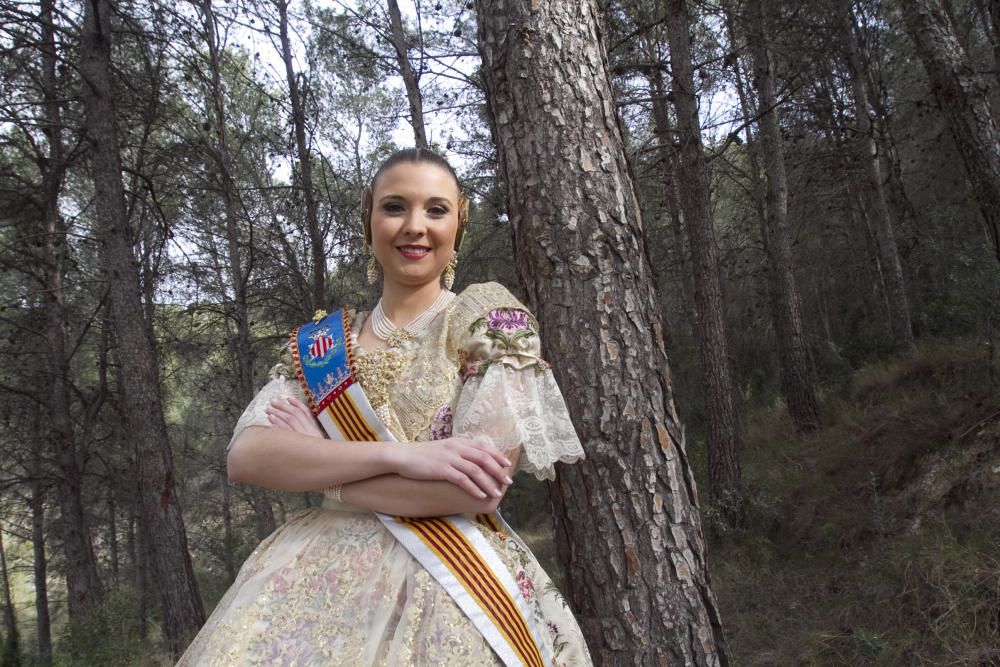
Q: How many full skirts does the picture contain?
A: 1